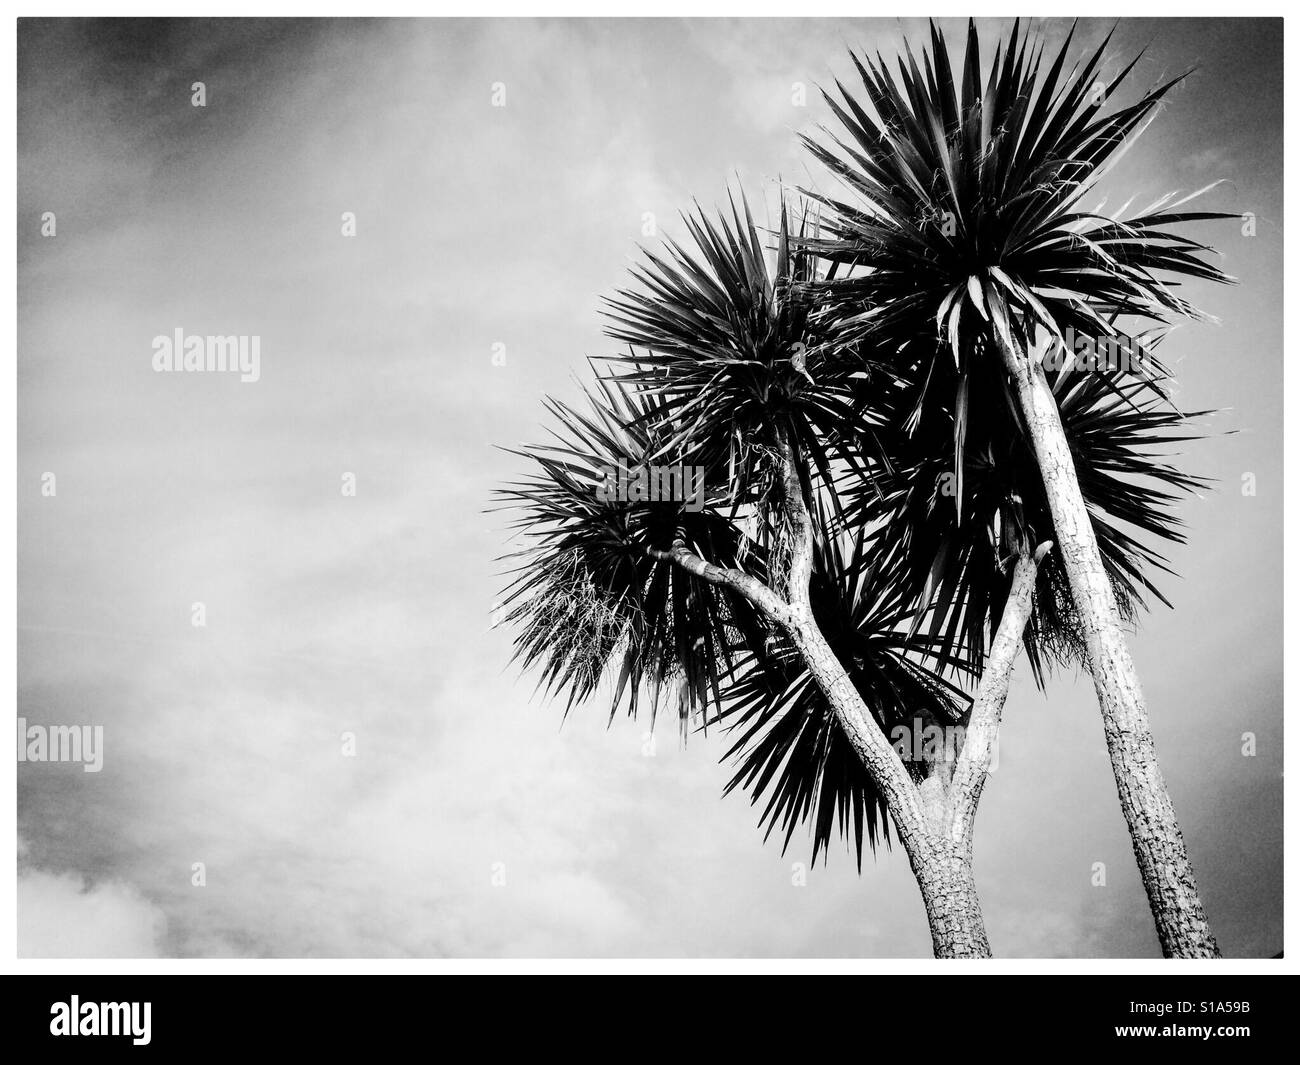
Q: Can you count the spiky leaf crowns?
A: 5